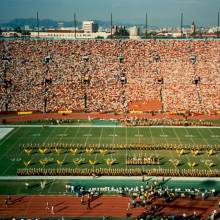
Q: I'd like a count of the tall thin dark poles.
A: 6